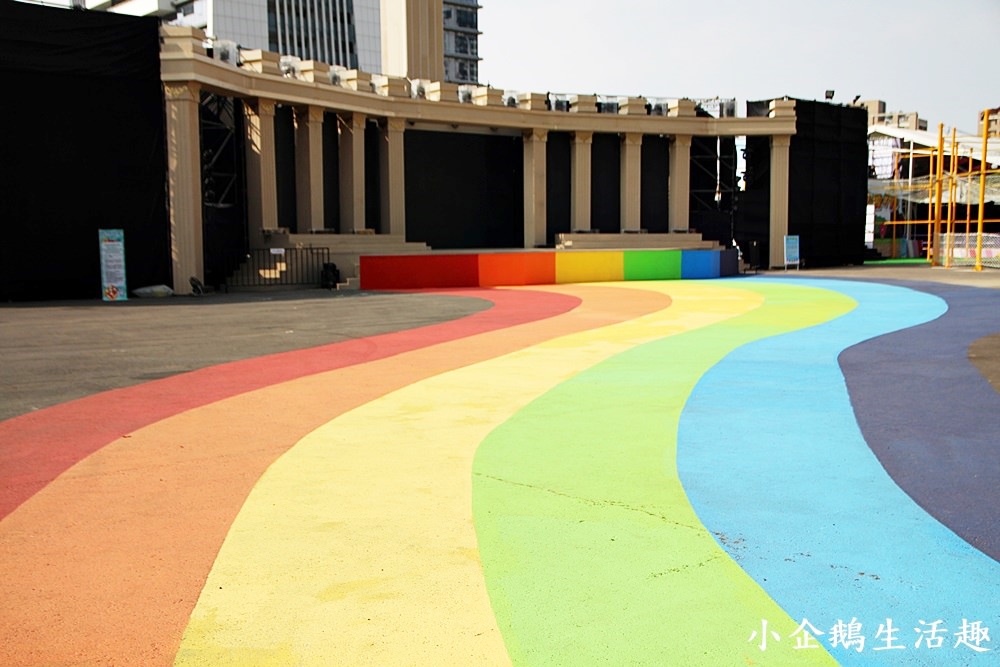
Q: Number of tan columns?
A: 10